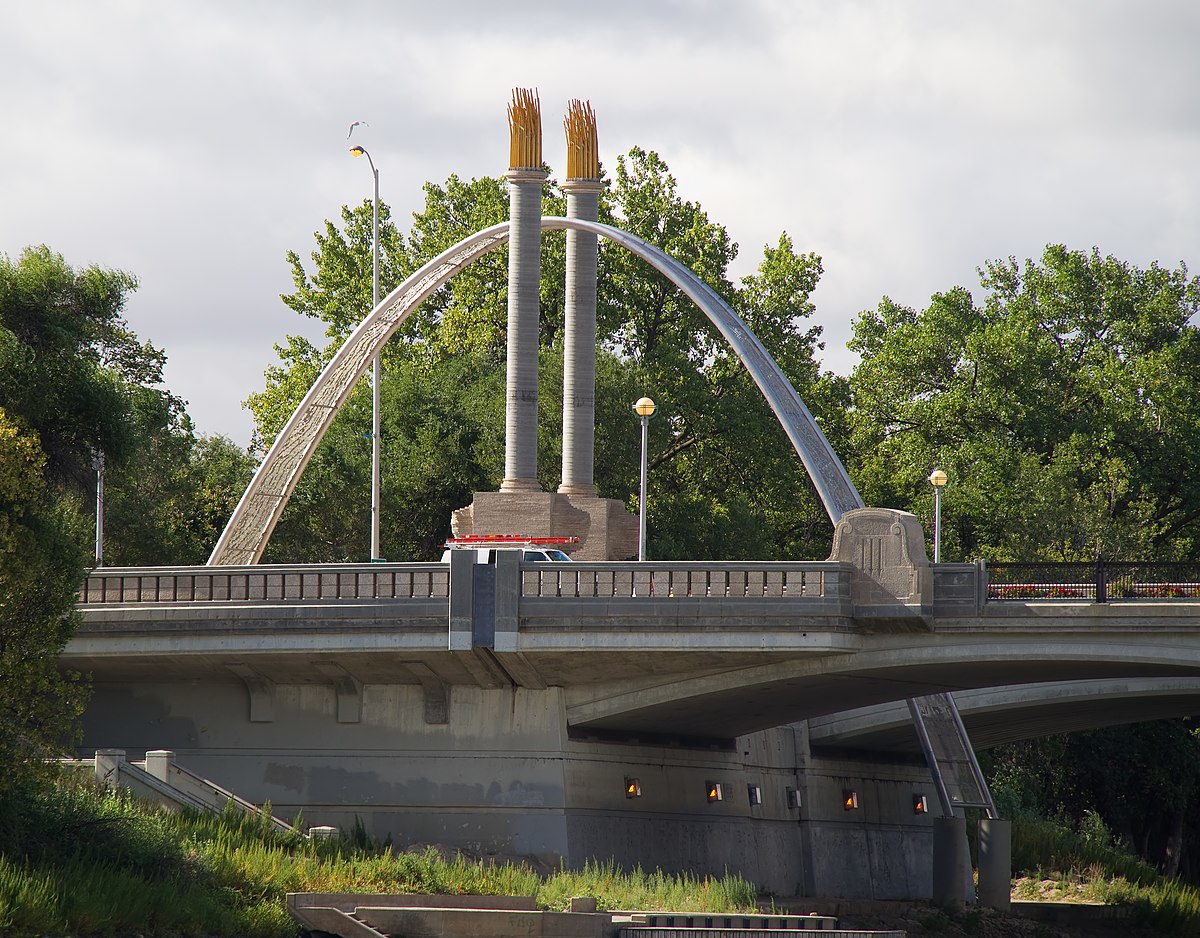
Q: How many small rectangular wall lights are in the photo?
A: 6